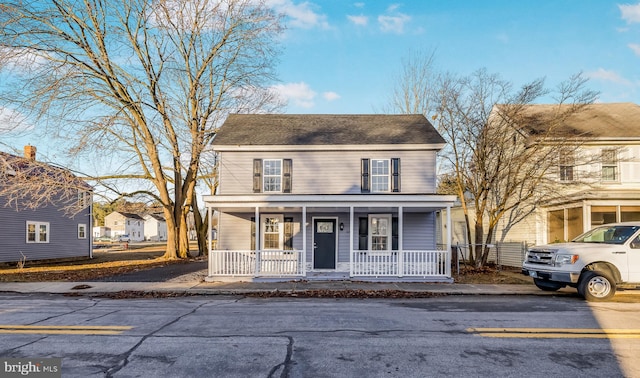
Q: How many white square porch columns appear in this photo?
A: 6